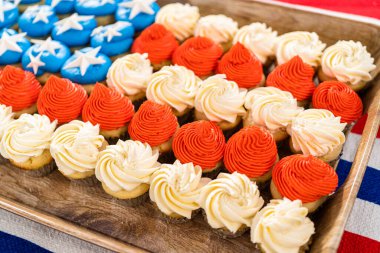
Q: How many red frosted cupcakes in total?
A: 12